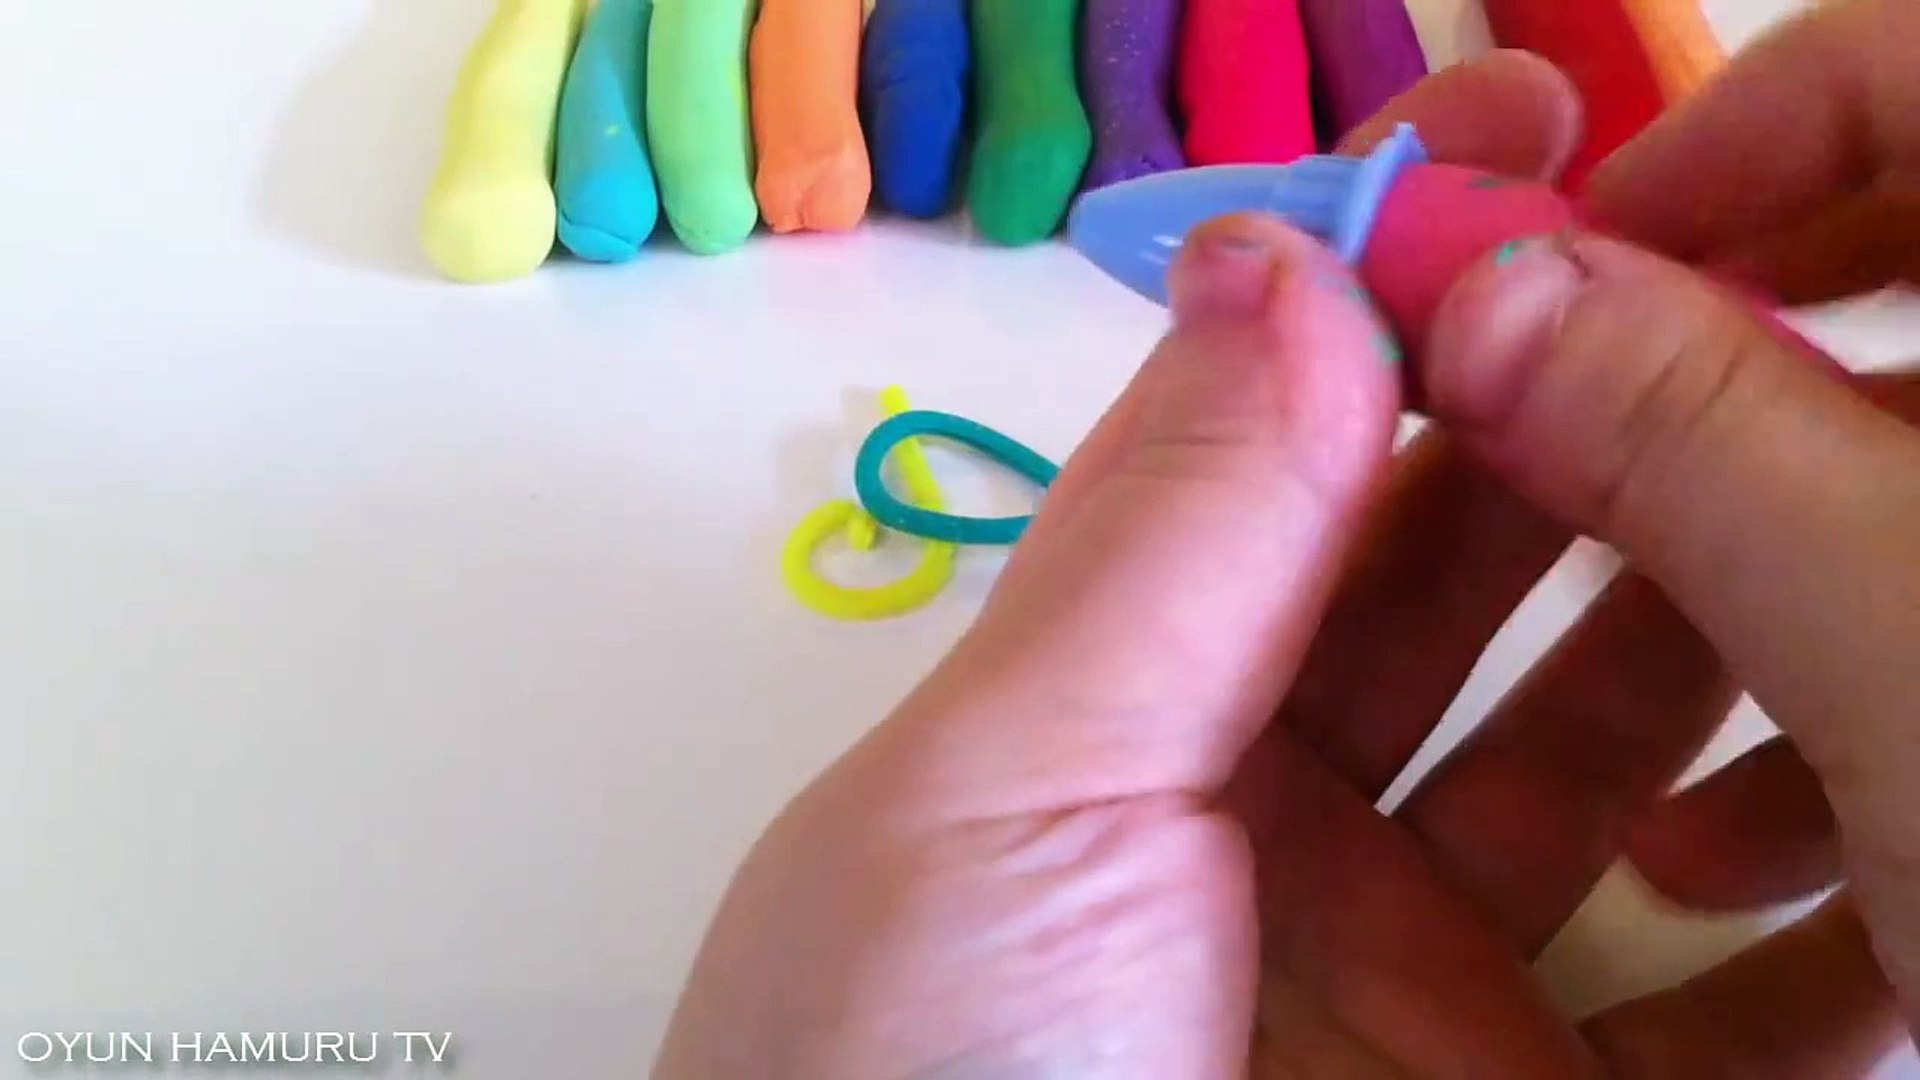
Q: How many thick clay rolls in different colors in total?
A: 11